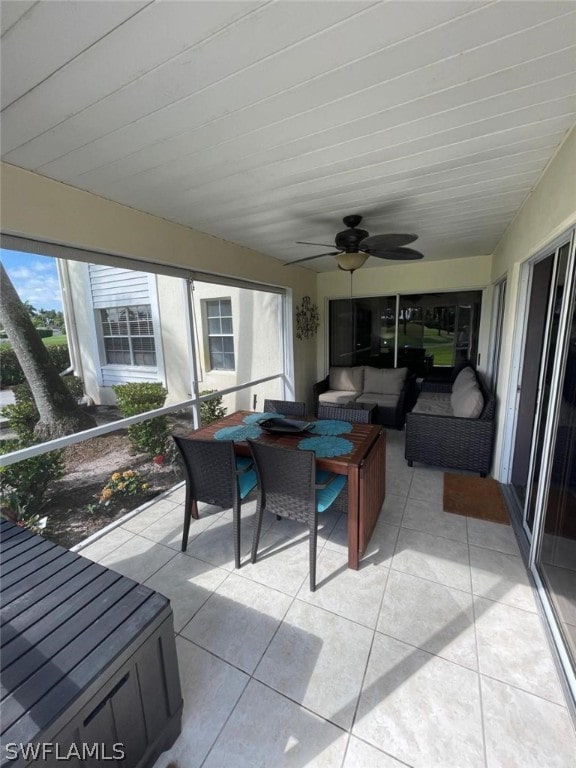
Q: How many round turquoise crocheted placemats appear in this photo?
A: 4